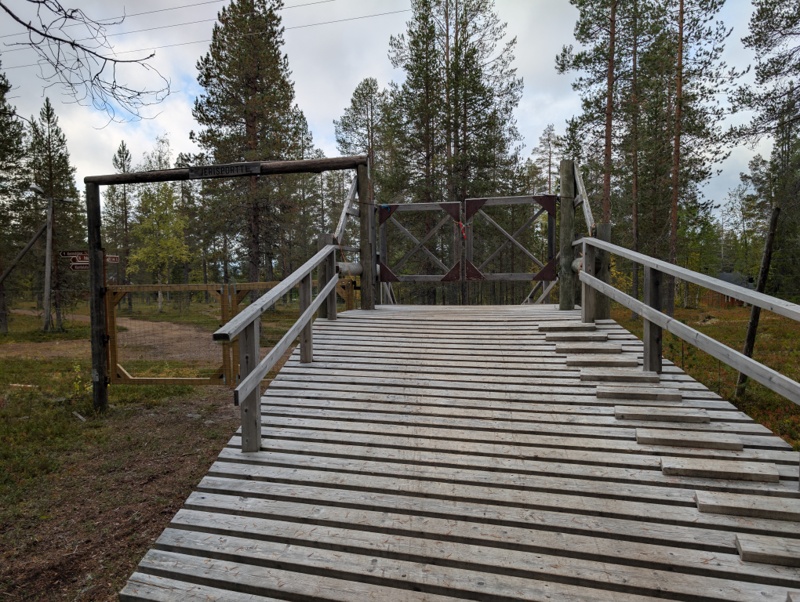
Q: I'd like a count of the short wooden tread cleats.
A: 11